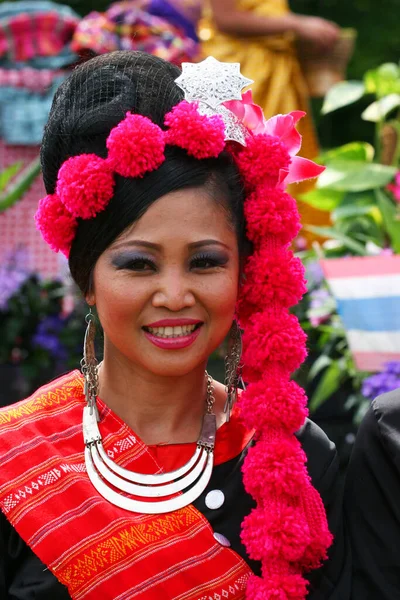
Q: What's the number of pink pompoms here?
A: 12